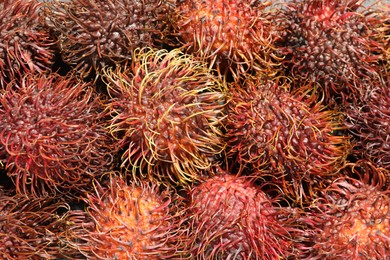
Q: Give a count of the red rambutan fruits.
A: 12